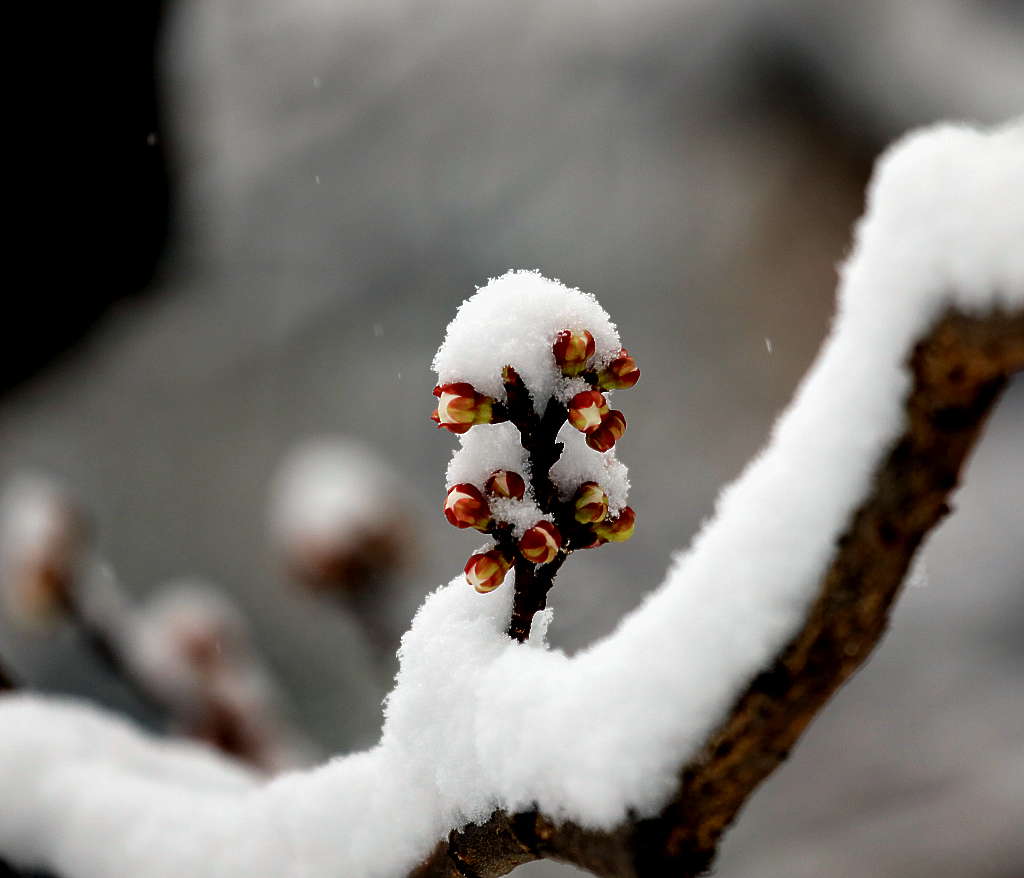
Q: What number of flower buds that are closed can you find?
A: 11